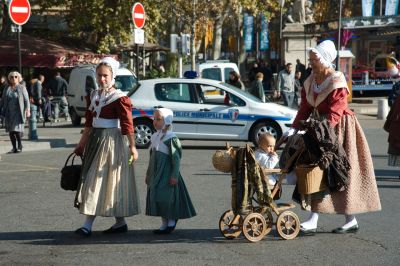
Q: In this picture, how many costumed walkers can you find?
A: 3